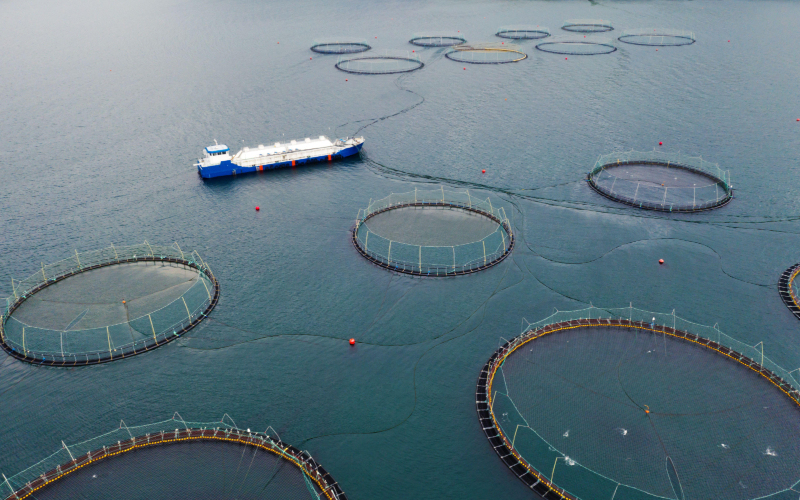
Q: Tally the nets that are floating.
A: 14